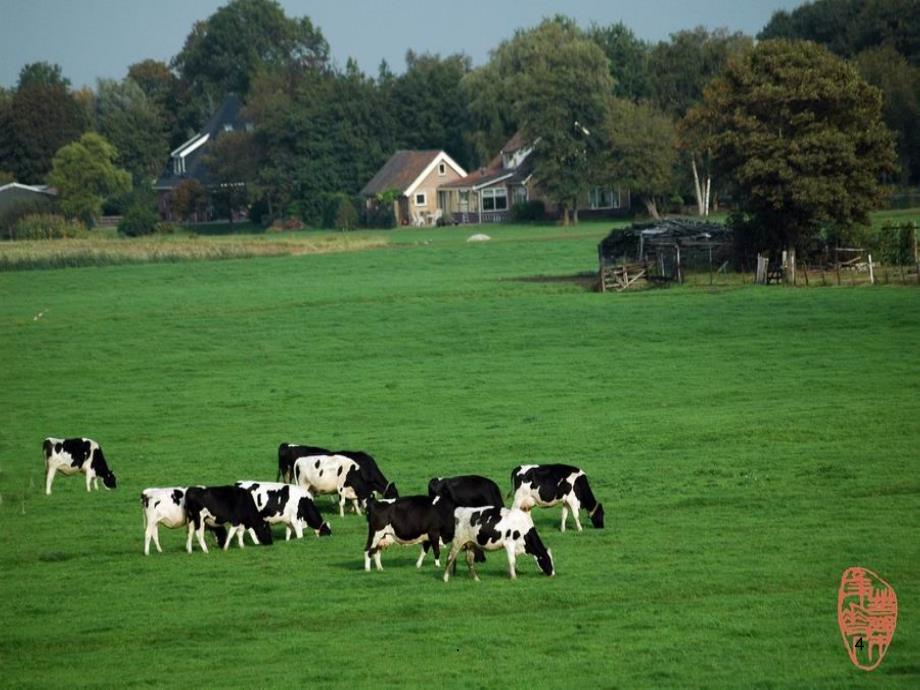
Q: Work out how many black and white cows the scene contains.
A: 10